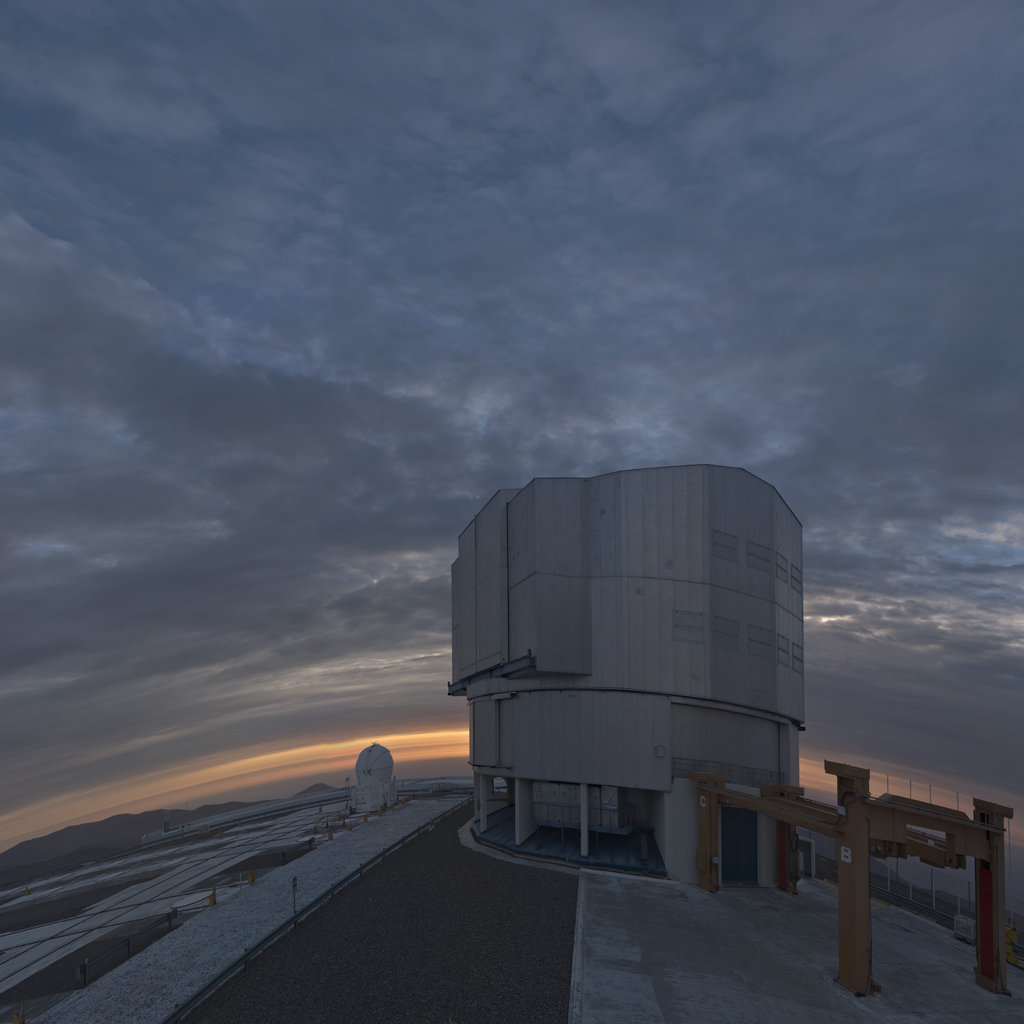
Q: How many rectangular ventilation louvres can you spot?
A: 9